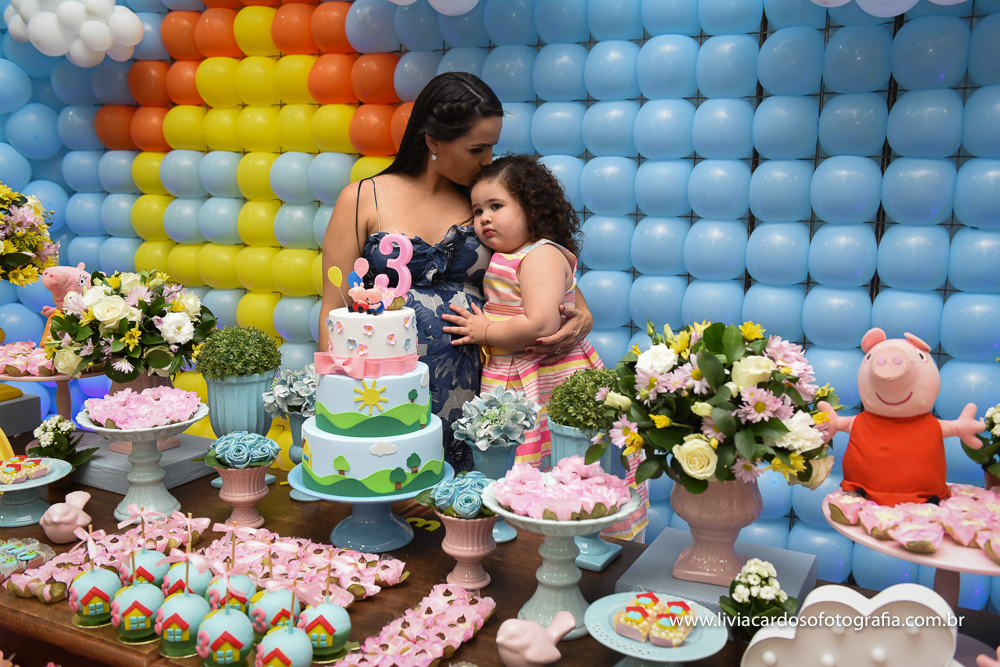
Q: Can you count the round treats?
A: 10